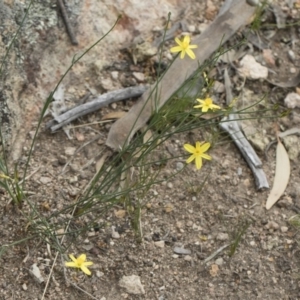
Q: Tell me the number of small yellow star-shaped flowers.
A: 4